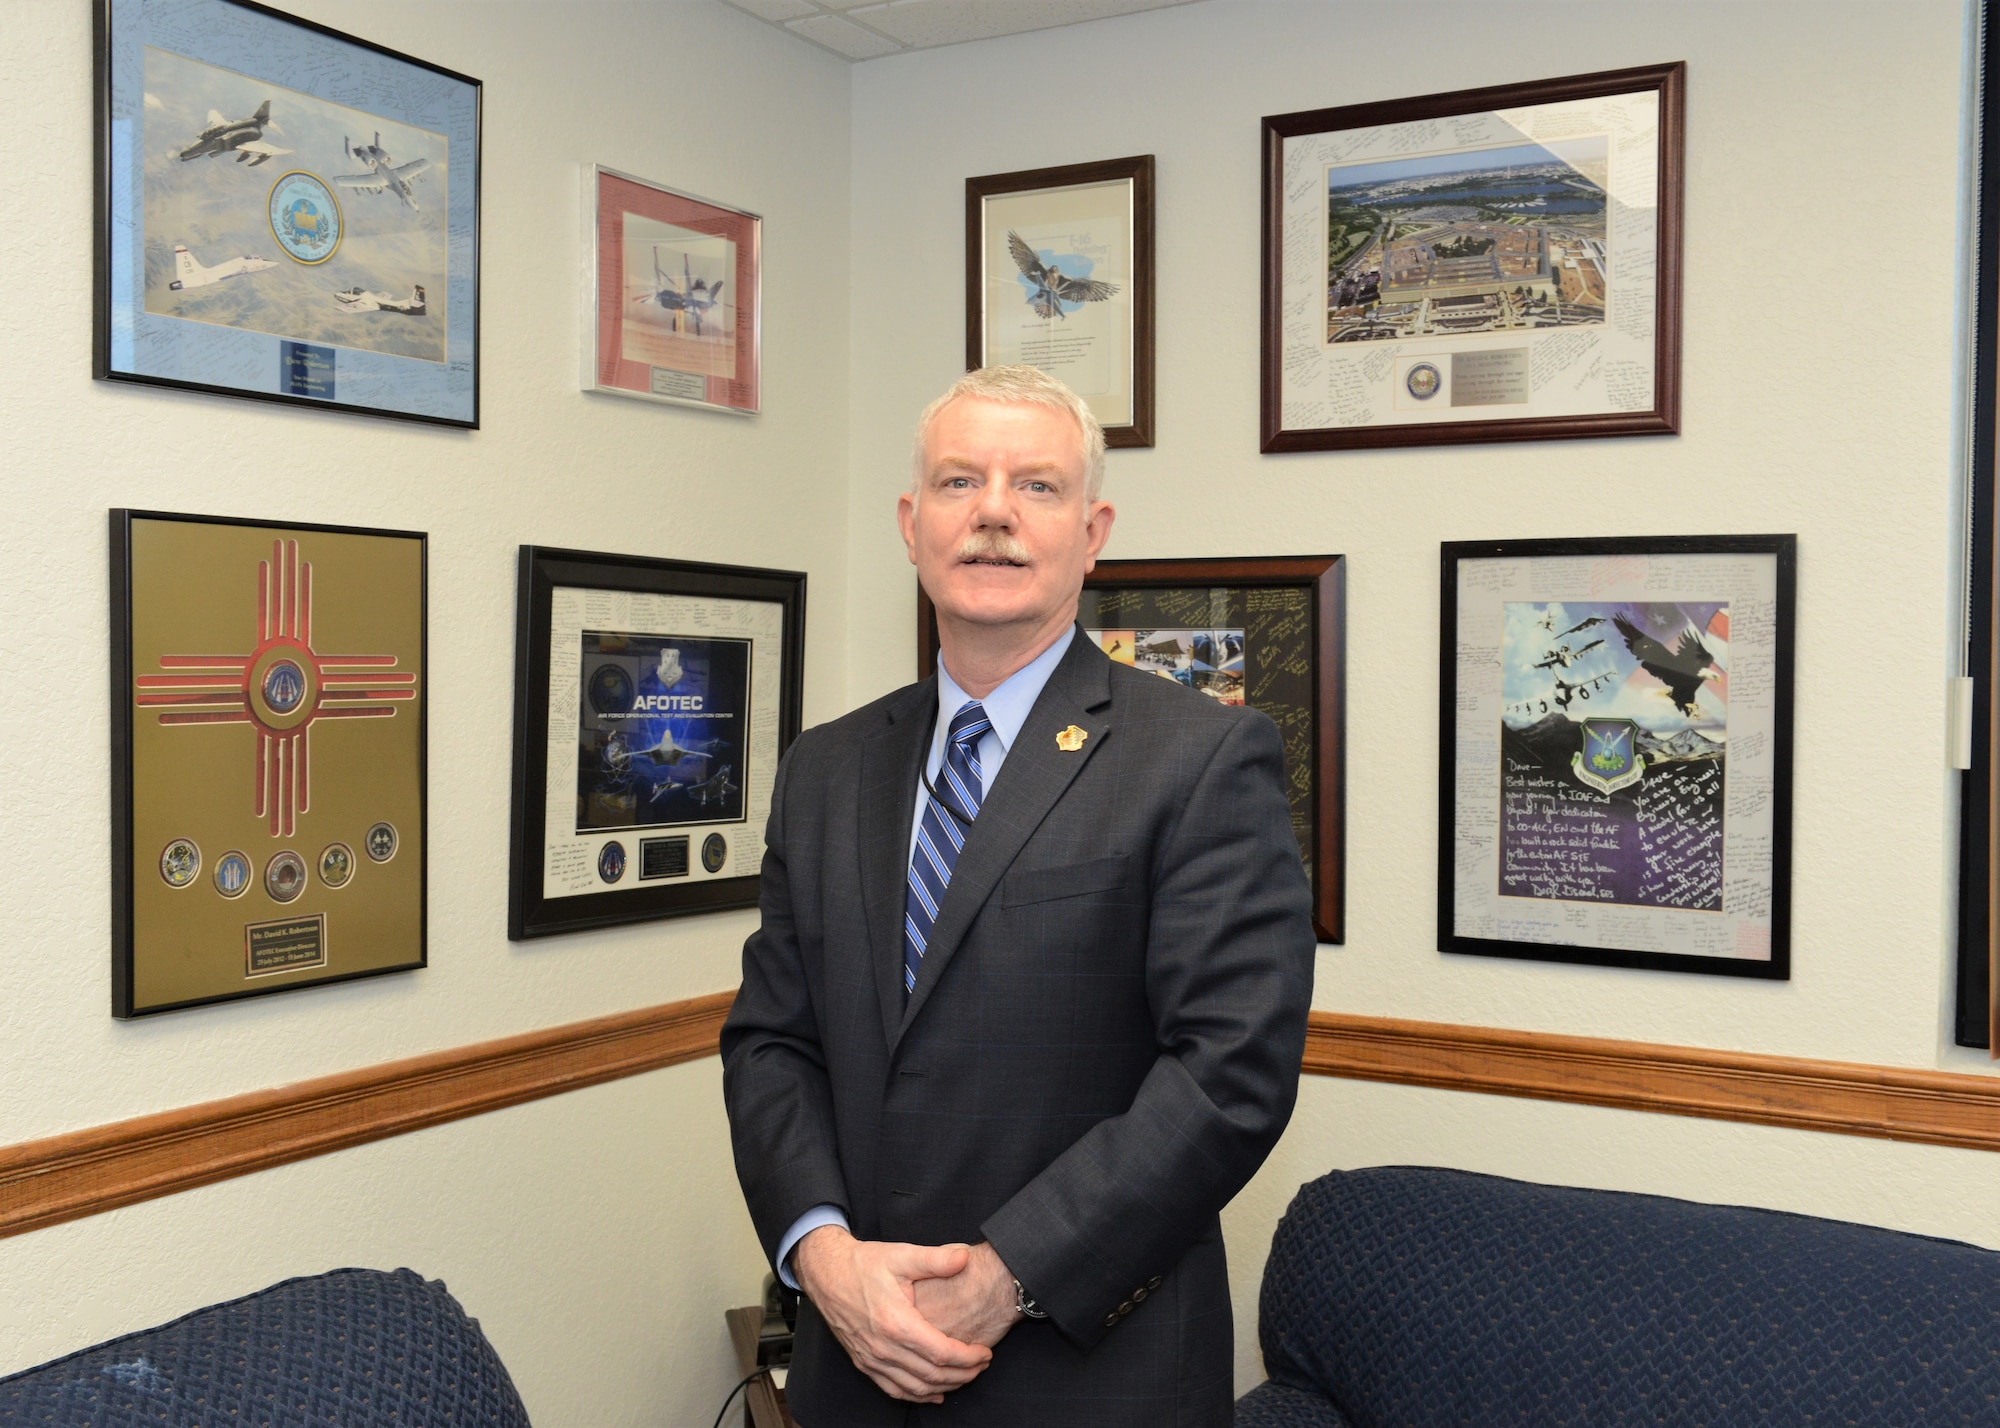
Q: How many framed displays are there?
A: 8